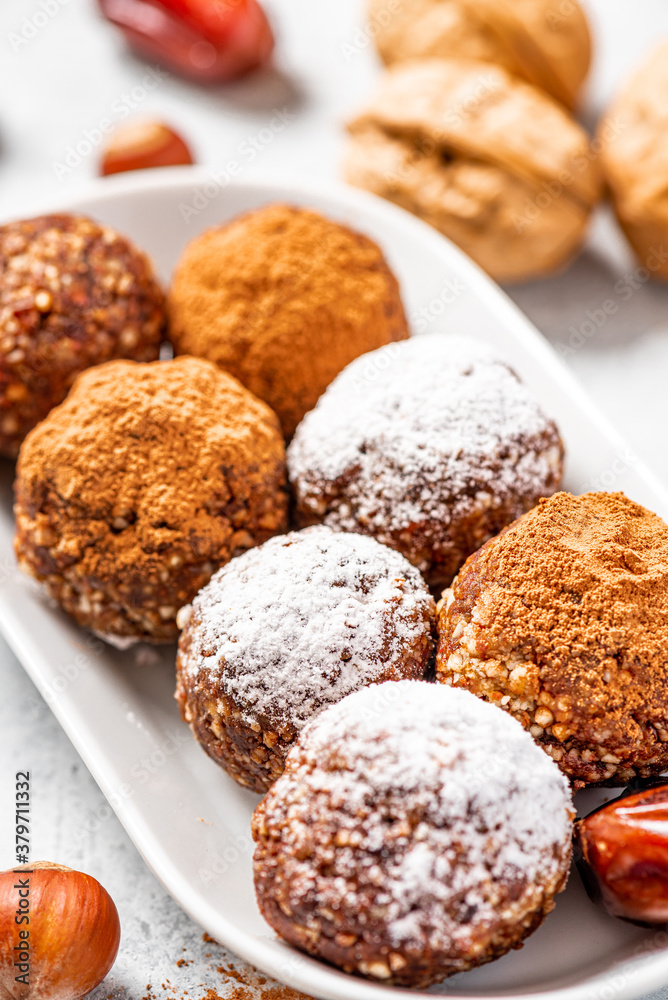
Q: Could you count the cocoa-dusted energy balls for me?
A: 3